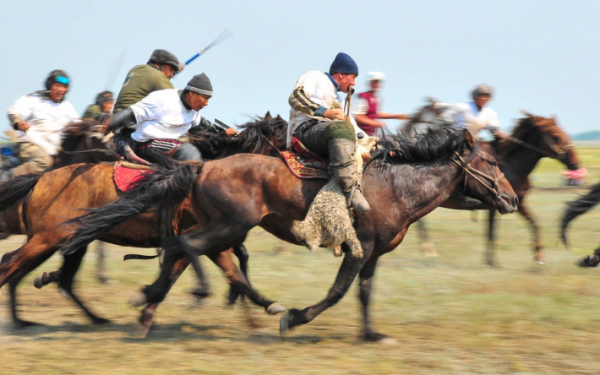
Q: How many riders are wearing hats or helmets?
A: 7